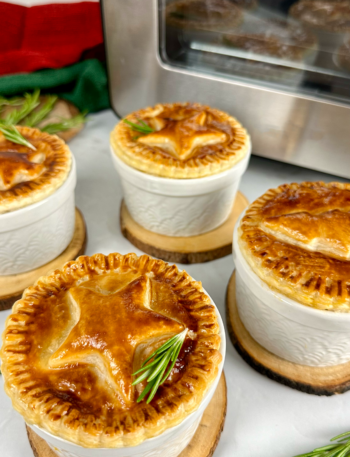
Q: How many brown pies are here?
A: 4